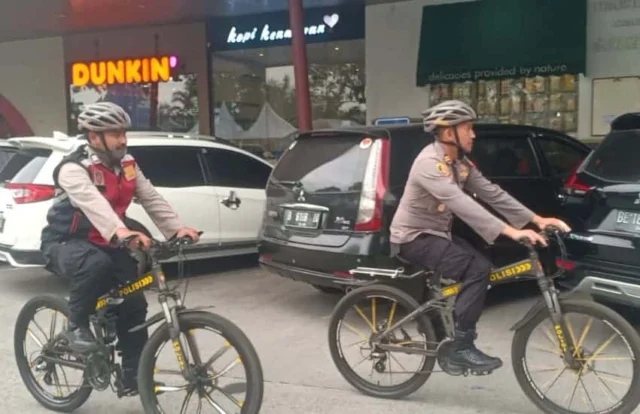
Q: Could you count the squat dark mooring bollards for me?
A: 0